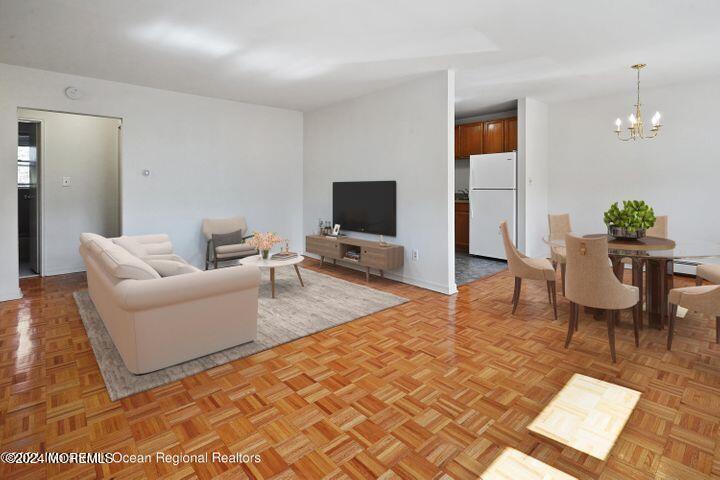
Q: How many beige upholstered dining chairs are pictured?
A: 6